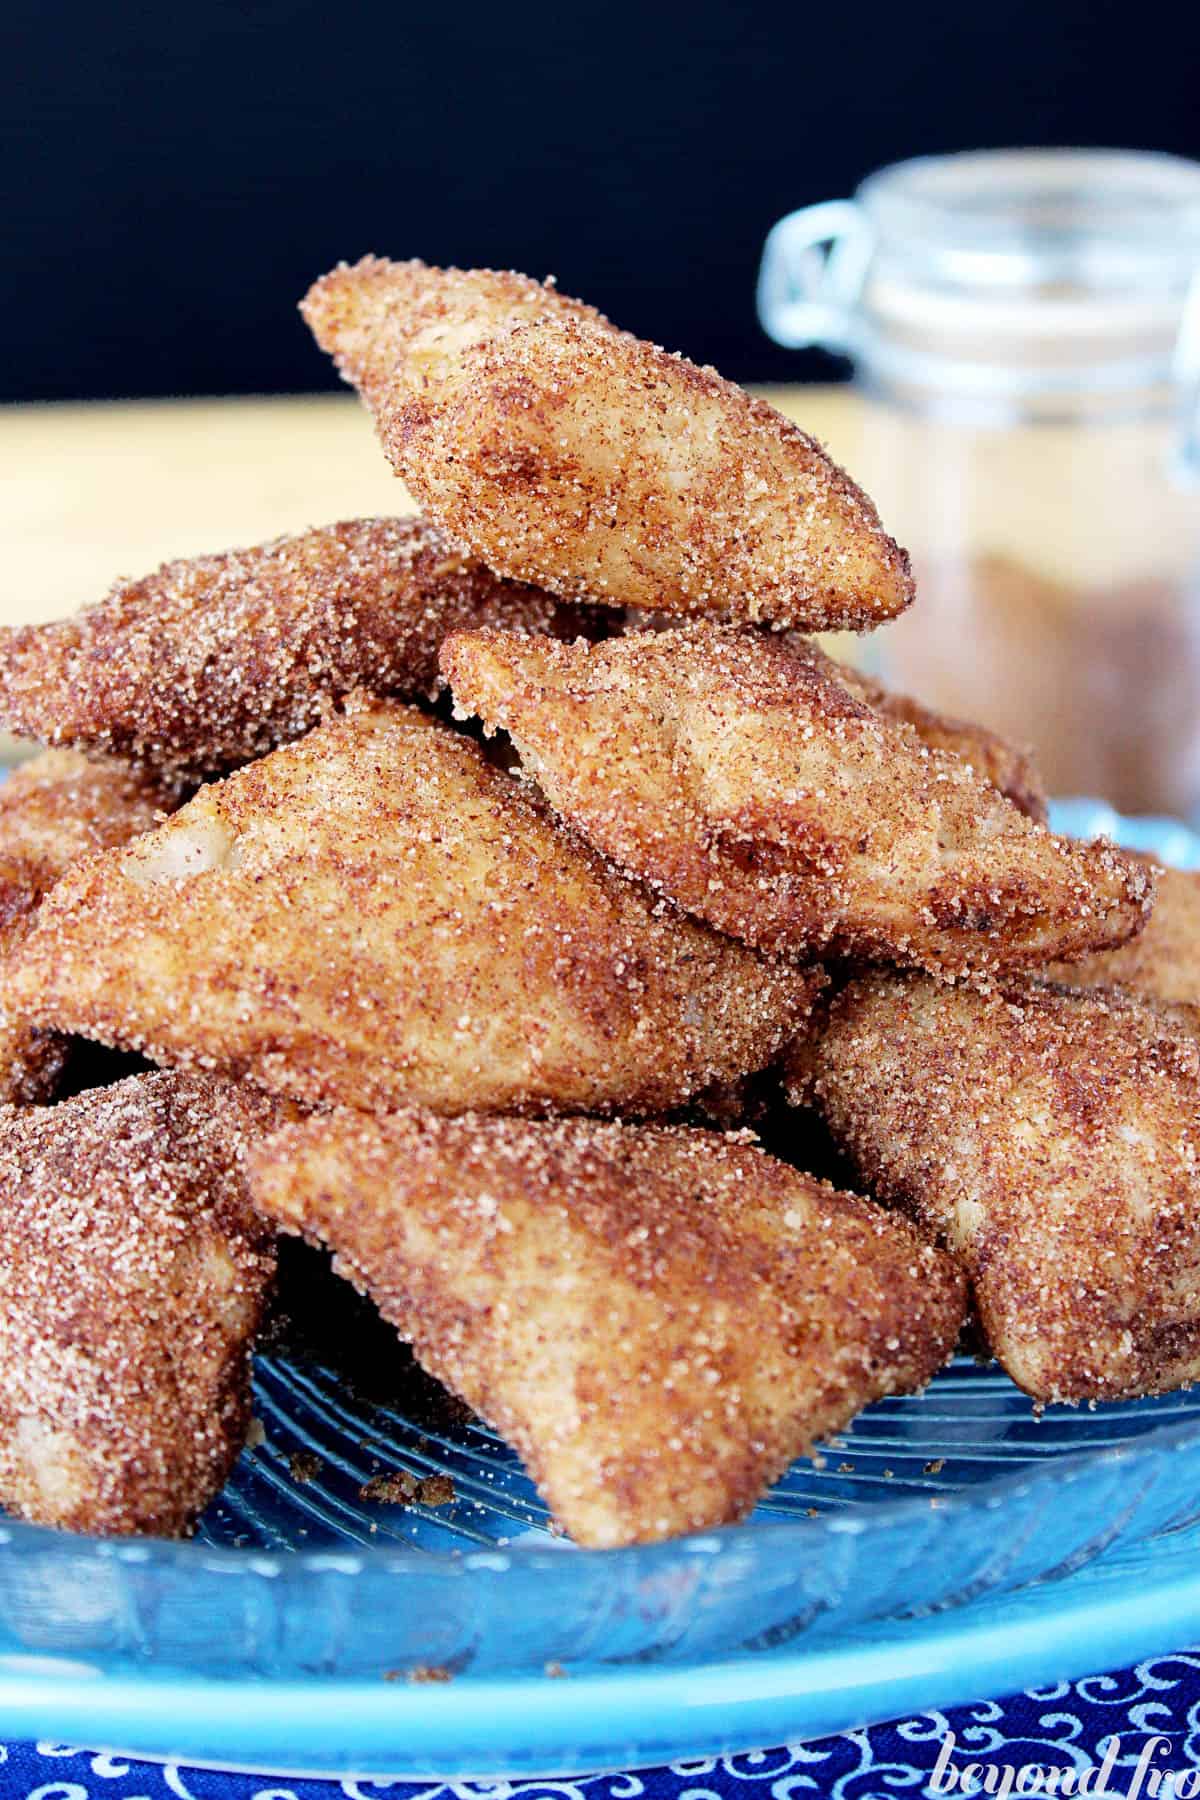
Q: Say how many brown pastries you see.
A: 10